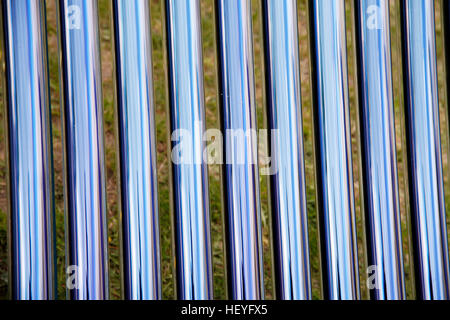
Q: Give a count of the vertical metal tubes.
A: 9